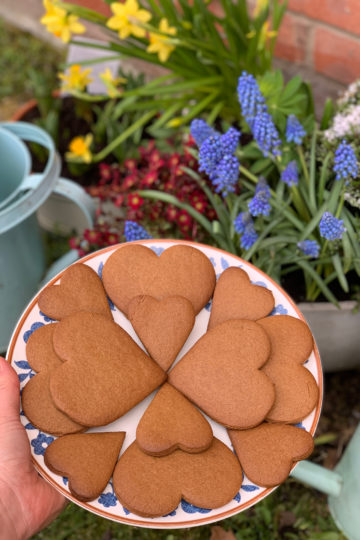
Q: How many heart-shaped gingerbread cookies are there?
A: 12